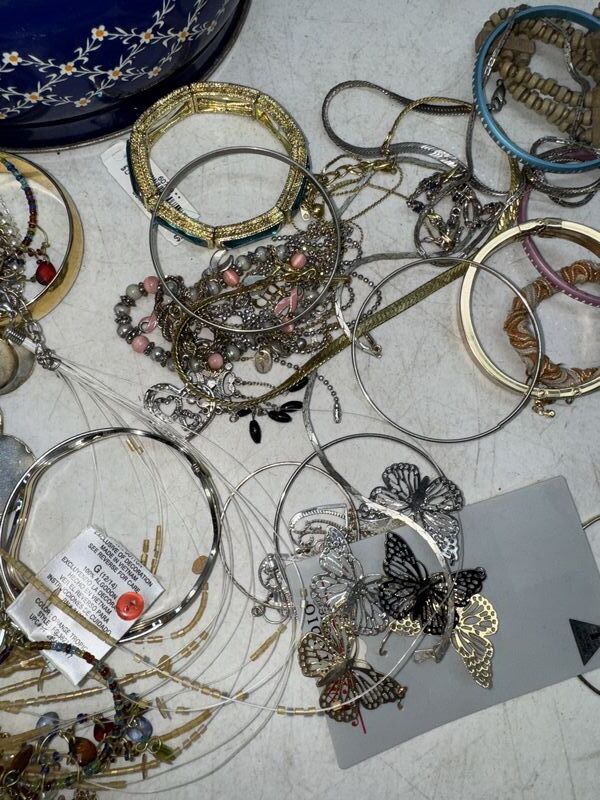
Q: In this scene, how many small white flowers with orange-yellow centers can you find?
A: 11